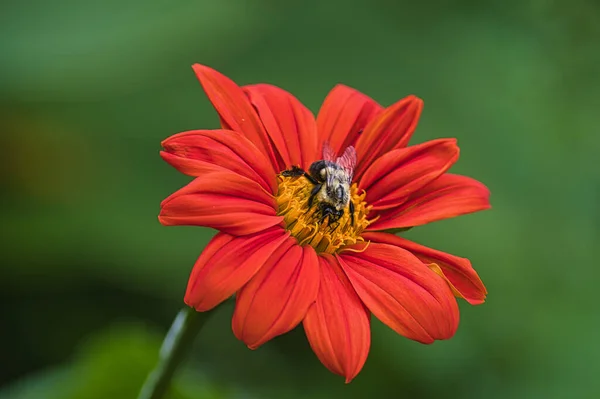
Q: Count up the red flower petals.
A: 13